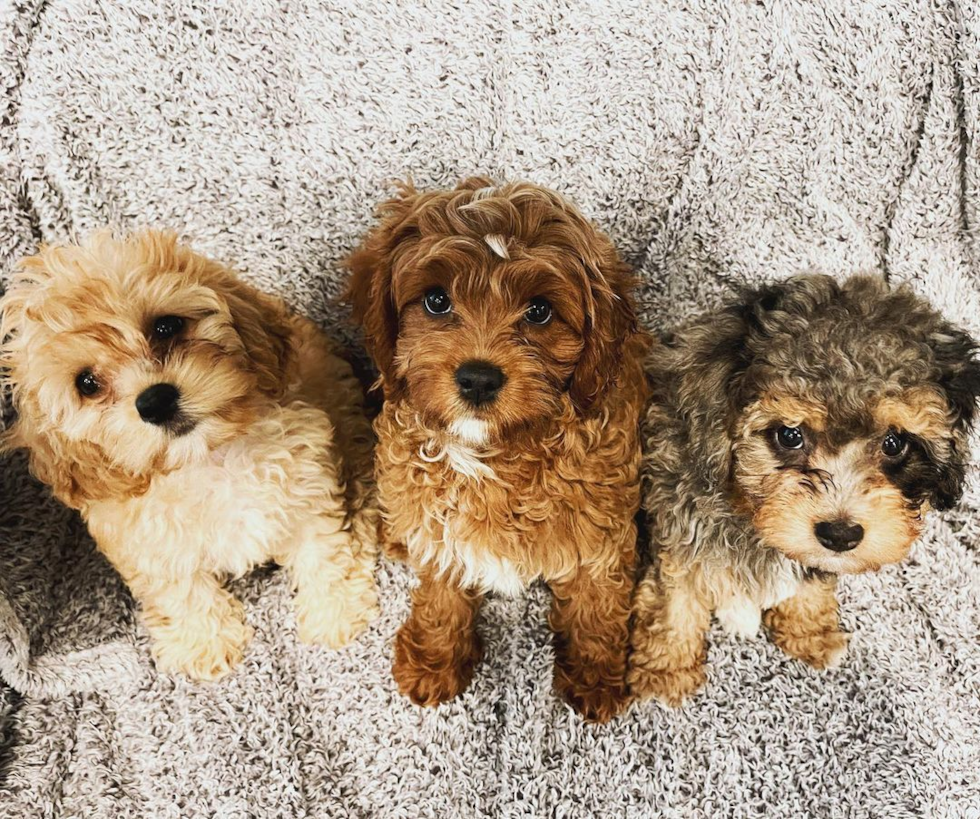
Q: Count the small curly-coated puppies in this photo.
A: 3